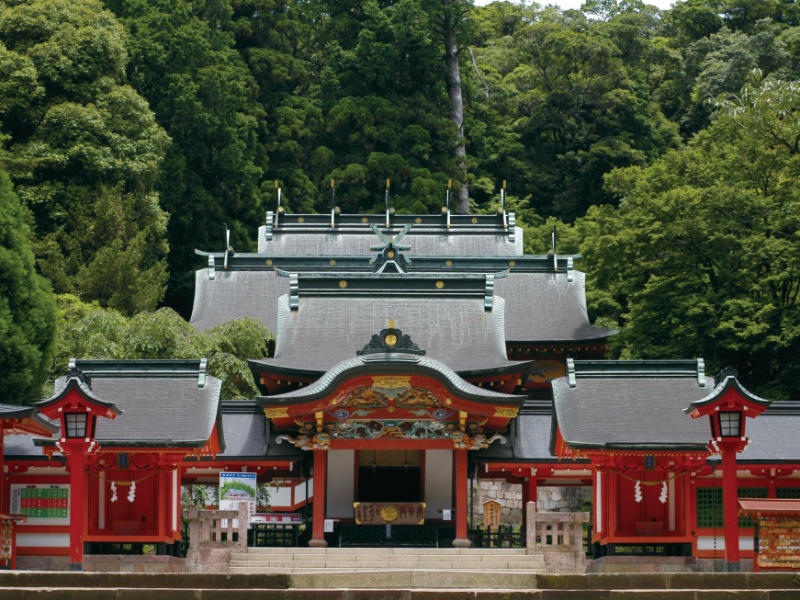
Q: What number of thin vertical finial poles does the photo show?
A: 7